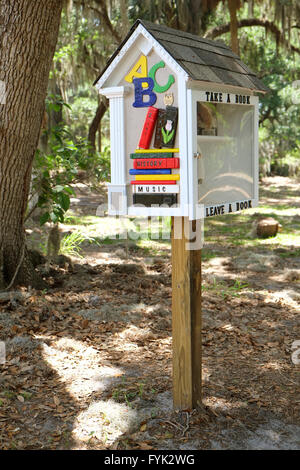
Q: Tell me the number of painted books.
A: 11